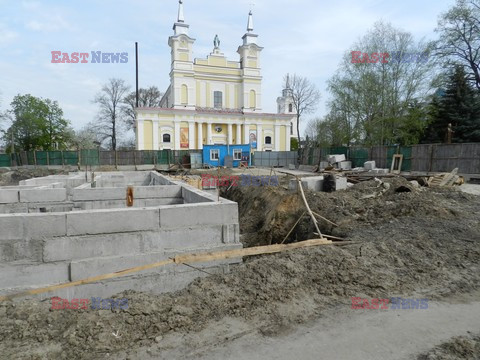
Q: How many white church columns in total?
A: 12